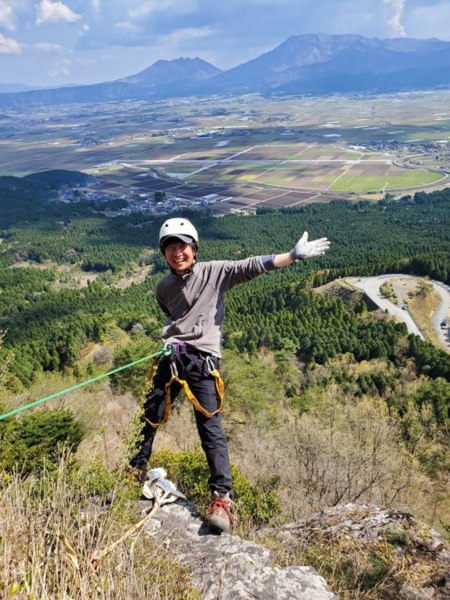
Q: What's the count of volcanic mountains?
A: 2